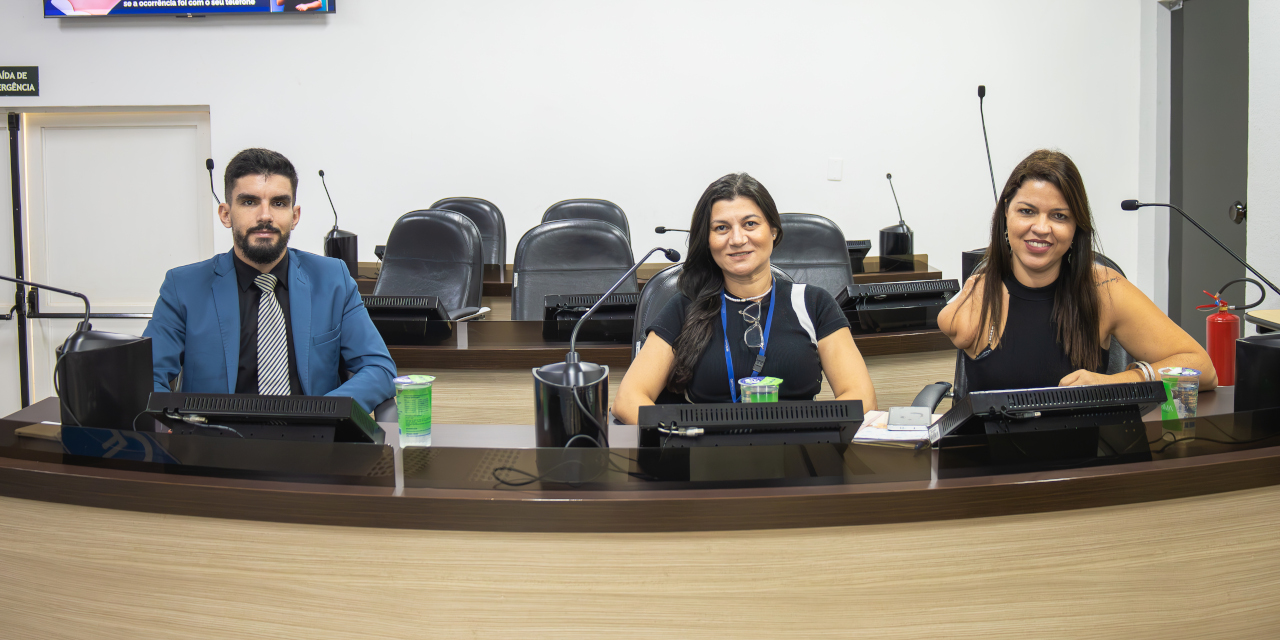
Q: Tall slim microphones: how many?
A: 8